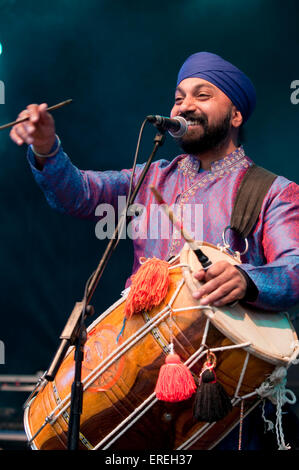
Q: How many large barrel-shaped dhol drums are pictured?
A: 1